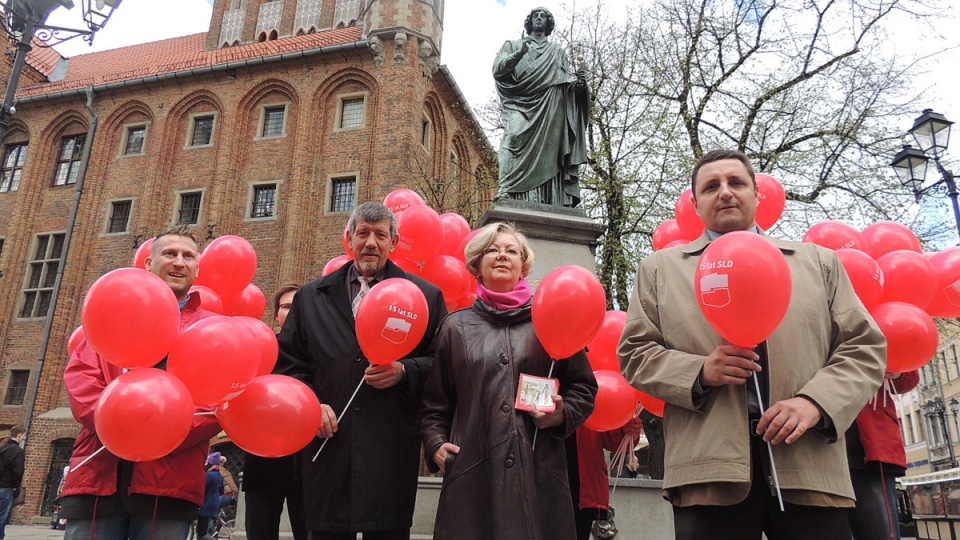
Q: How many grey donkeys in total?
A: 0